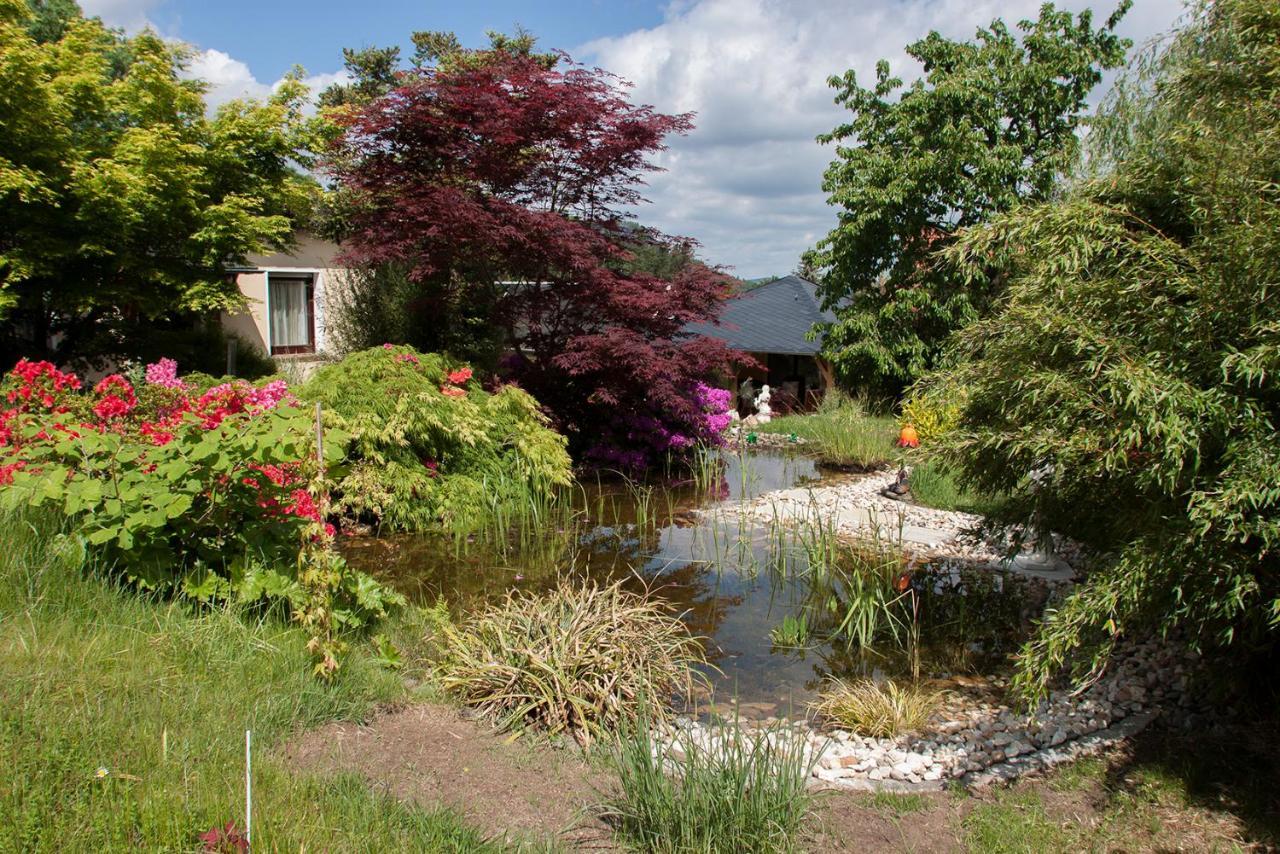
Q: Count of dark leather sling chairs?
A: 0